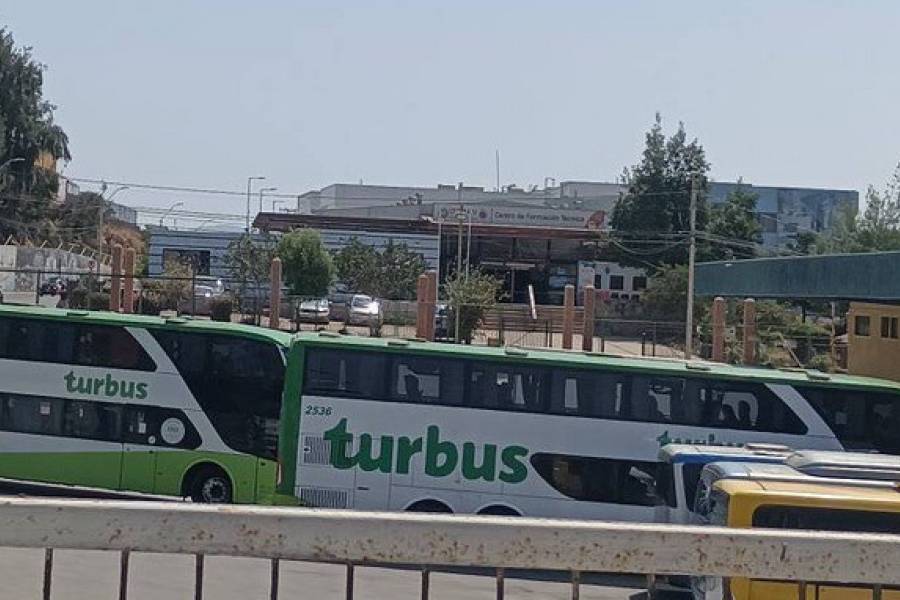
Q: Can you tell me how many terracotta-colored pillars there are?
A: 9